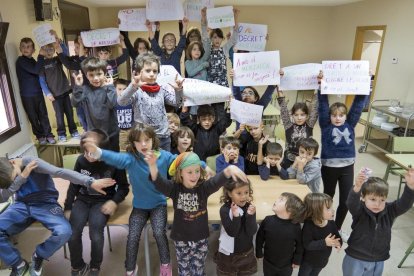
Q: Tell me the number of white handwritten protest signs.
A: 13